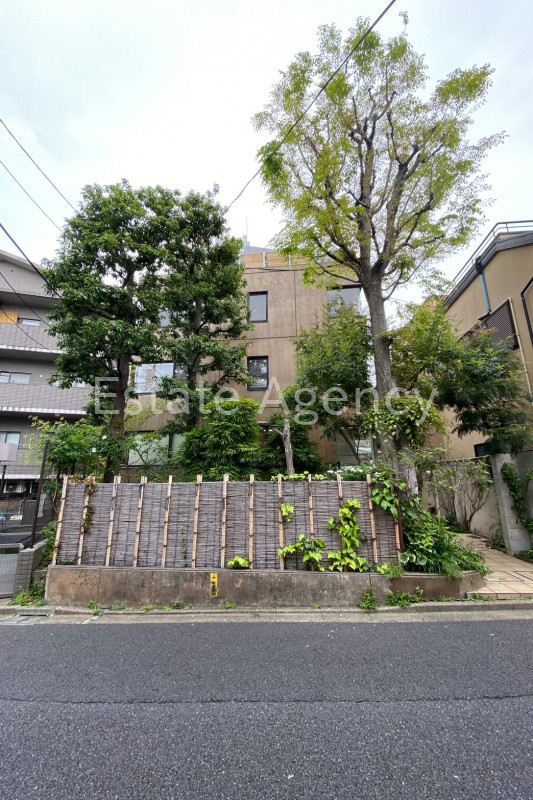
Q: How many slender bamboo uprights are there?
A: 13